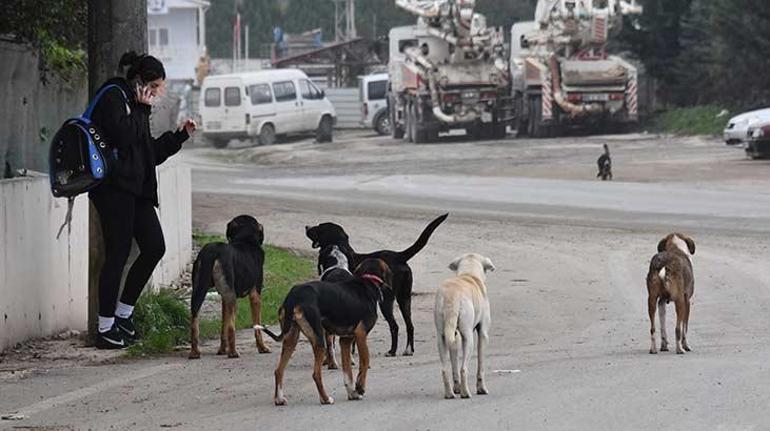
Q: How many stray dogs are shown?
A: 7